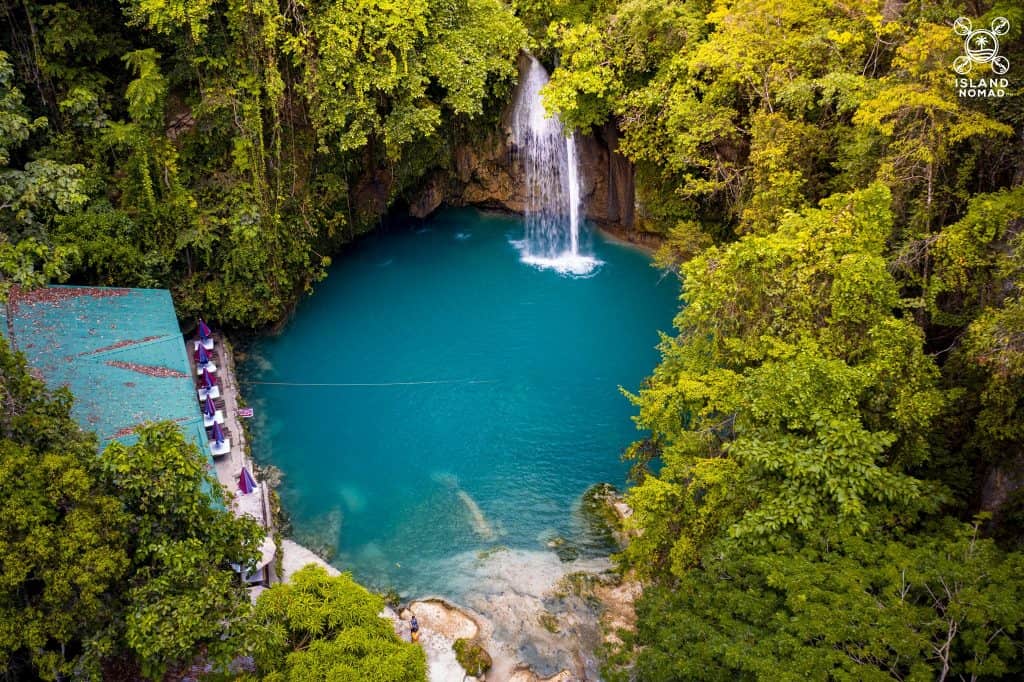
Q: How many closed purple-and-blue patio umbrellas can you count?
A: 6